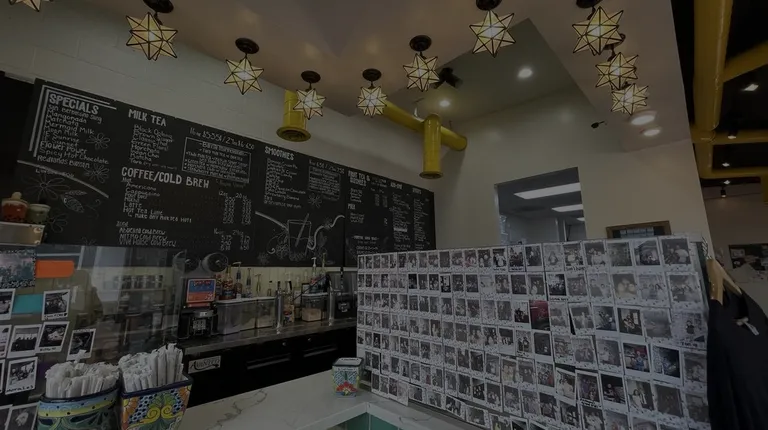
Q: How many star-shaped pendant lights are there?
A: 10